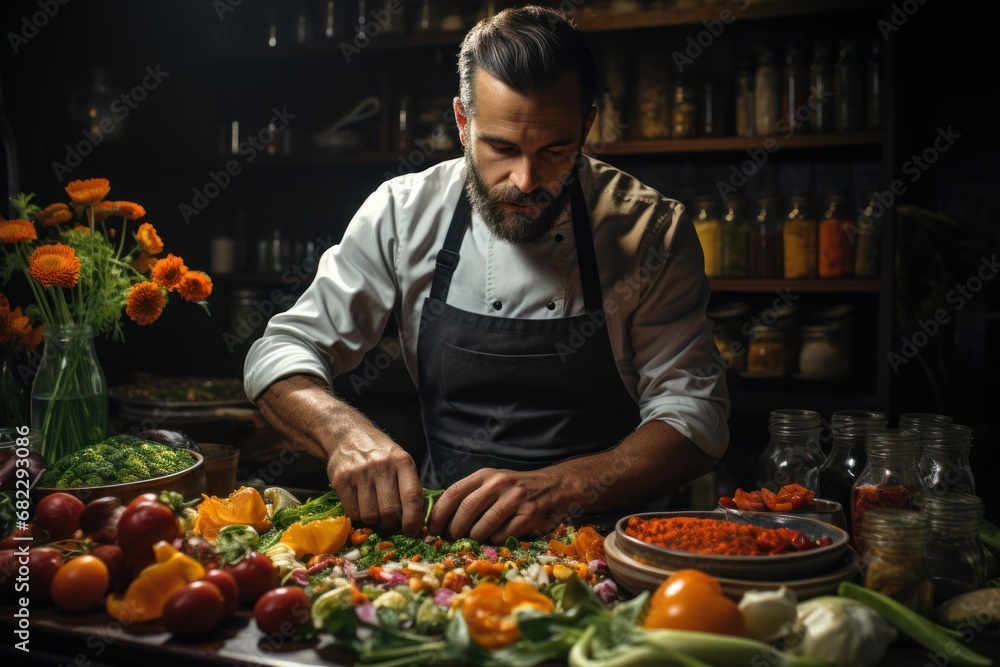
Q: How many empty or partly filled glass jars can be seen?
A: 7